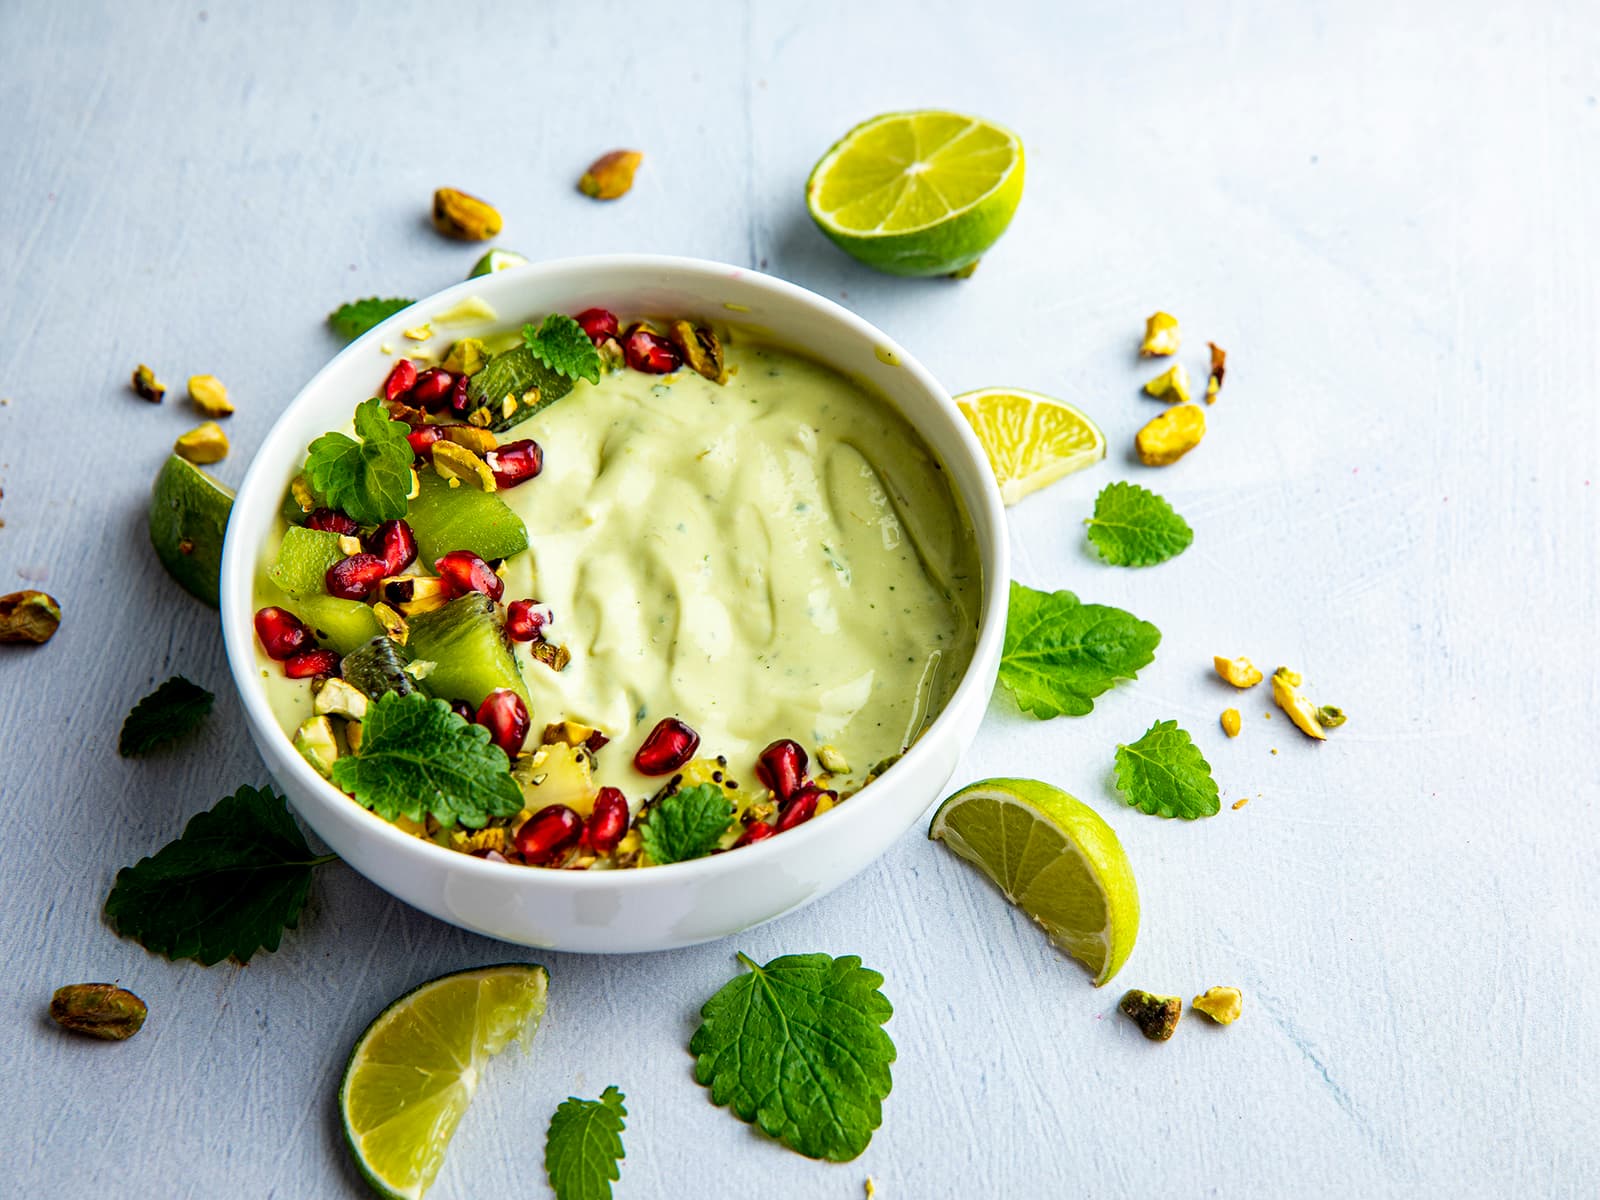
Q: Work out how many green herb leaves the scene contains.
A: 12